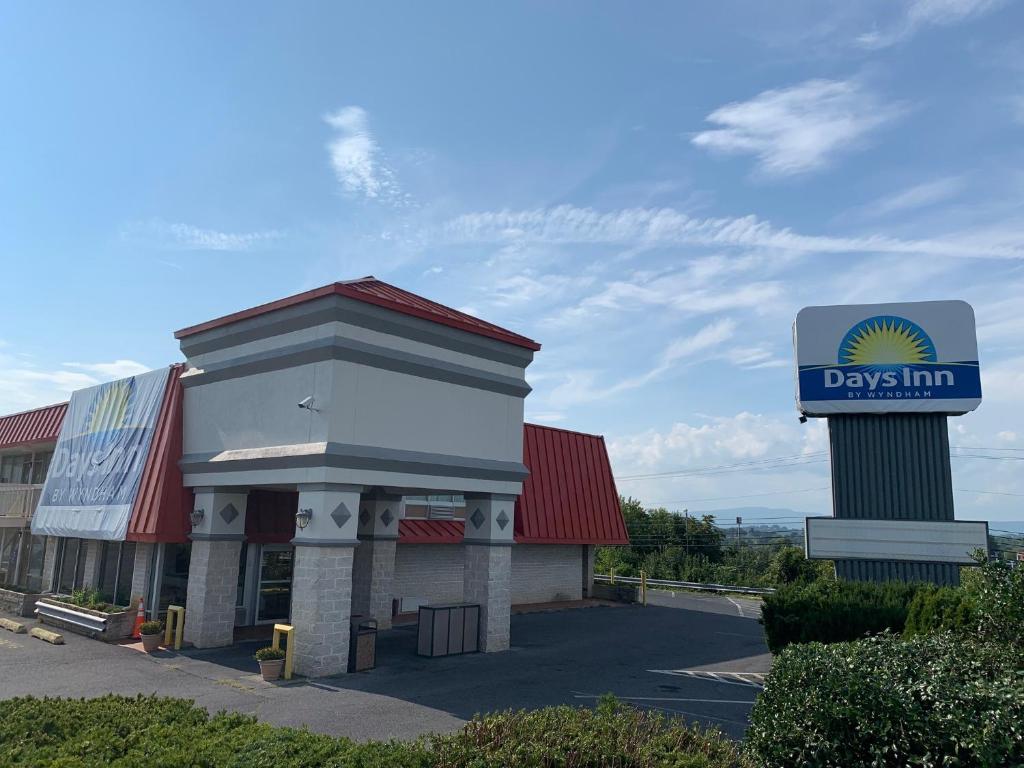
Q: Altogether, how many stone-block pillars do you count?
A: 4